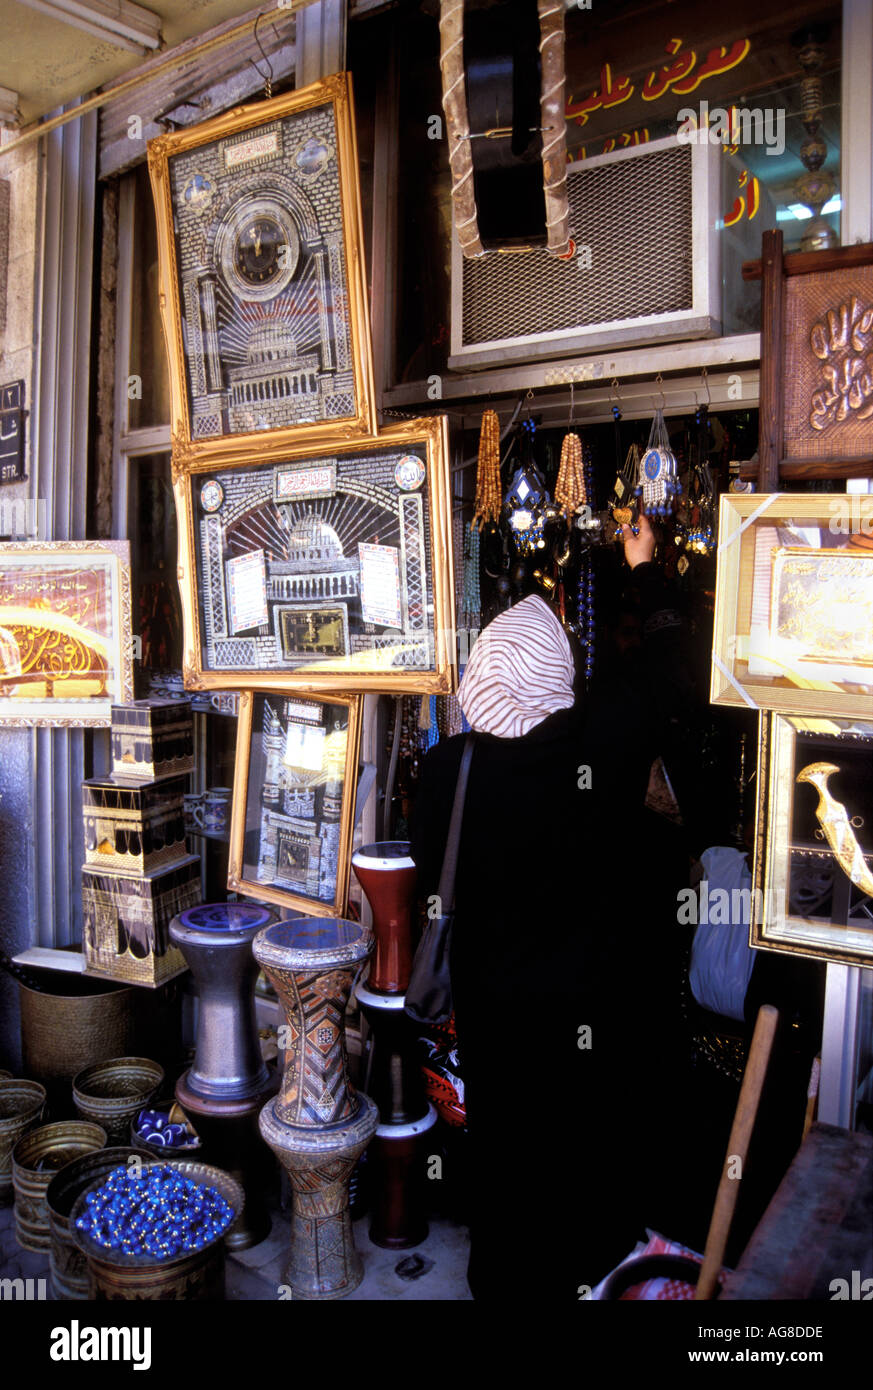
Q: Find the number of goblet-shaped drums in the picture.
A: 7